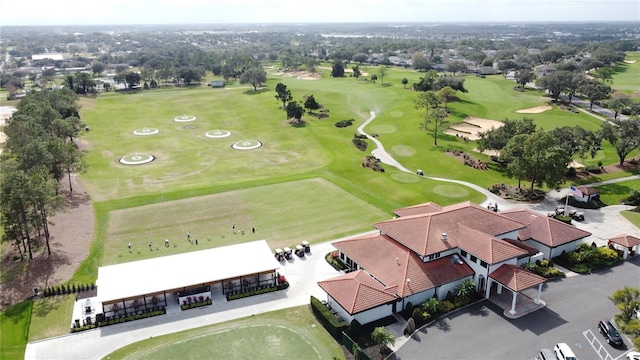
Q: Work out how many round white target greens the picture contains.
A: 5